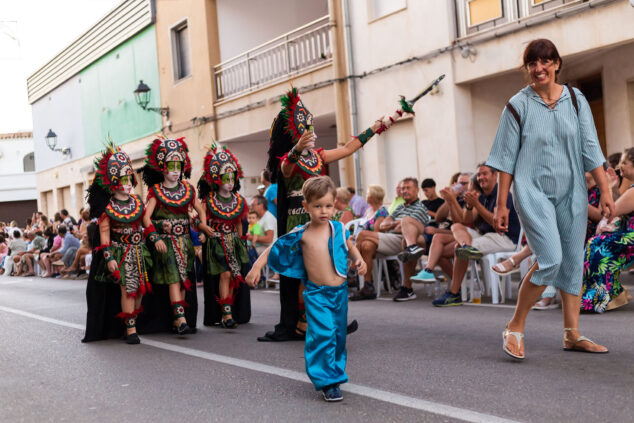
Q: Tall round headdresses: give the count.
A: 4